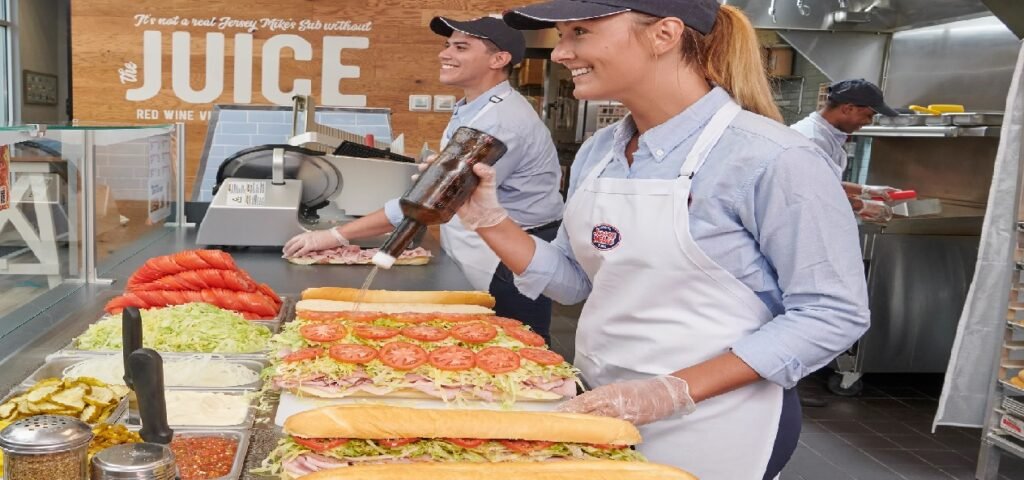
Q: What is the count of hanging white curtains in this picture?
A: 1